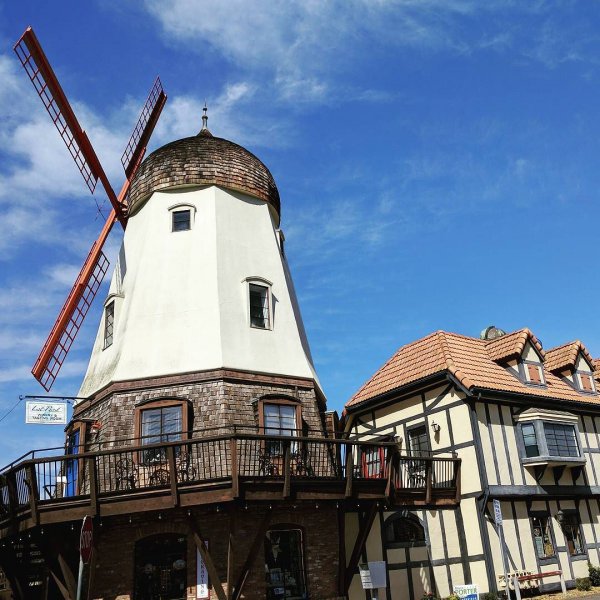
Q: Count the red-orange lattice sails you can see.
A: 3